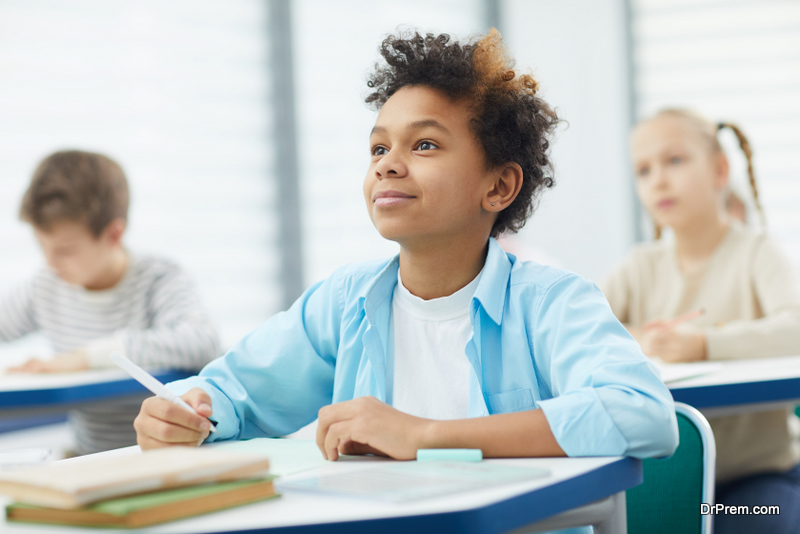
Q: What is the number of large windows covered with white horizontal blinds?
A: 3